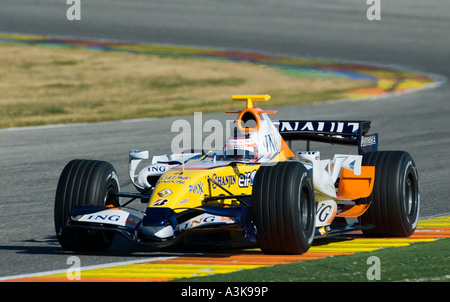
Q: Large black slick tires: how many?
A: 3